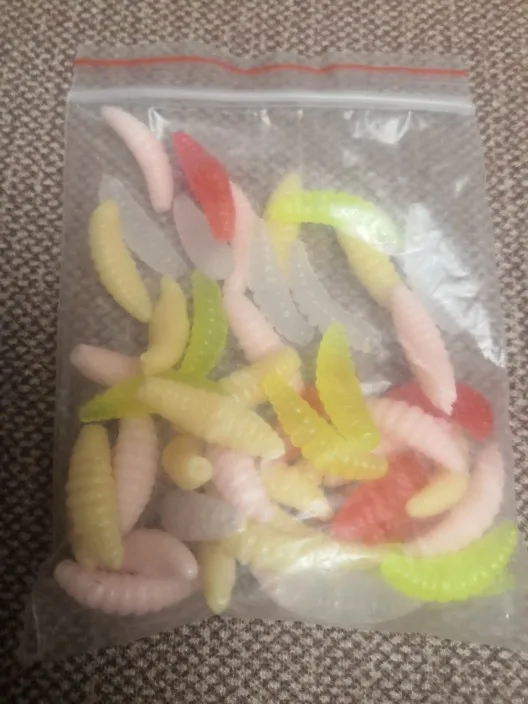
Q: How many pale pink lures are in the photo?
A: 11